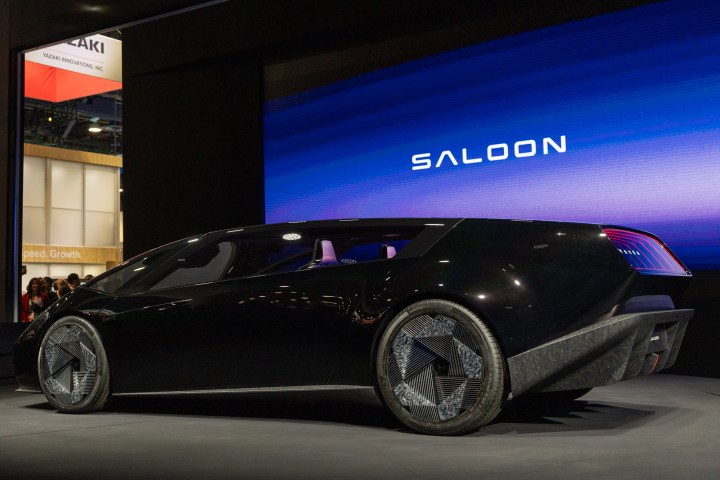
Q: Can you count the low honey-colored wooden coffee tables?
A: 0